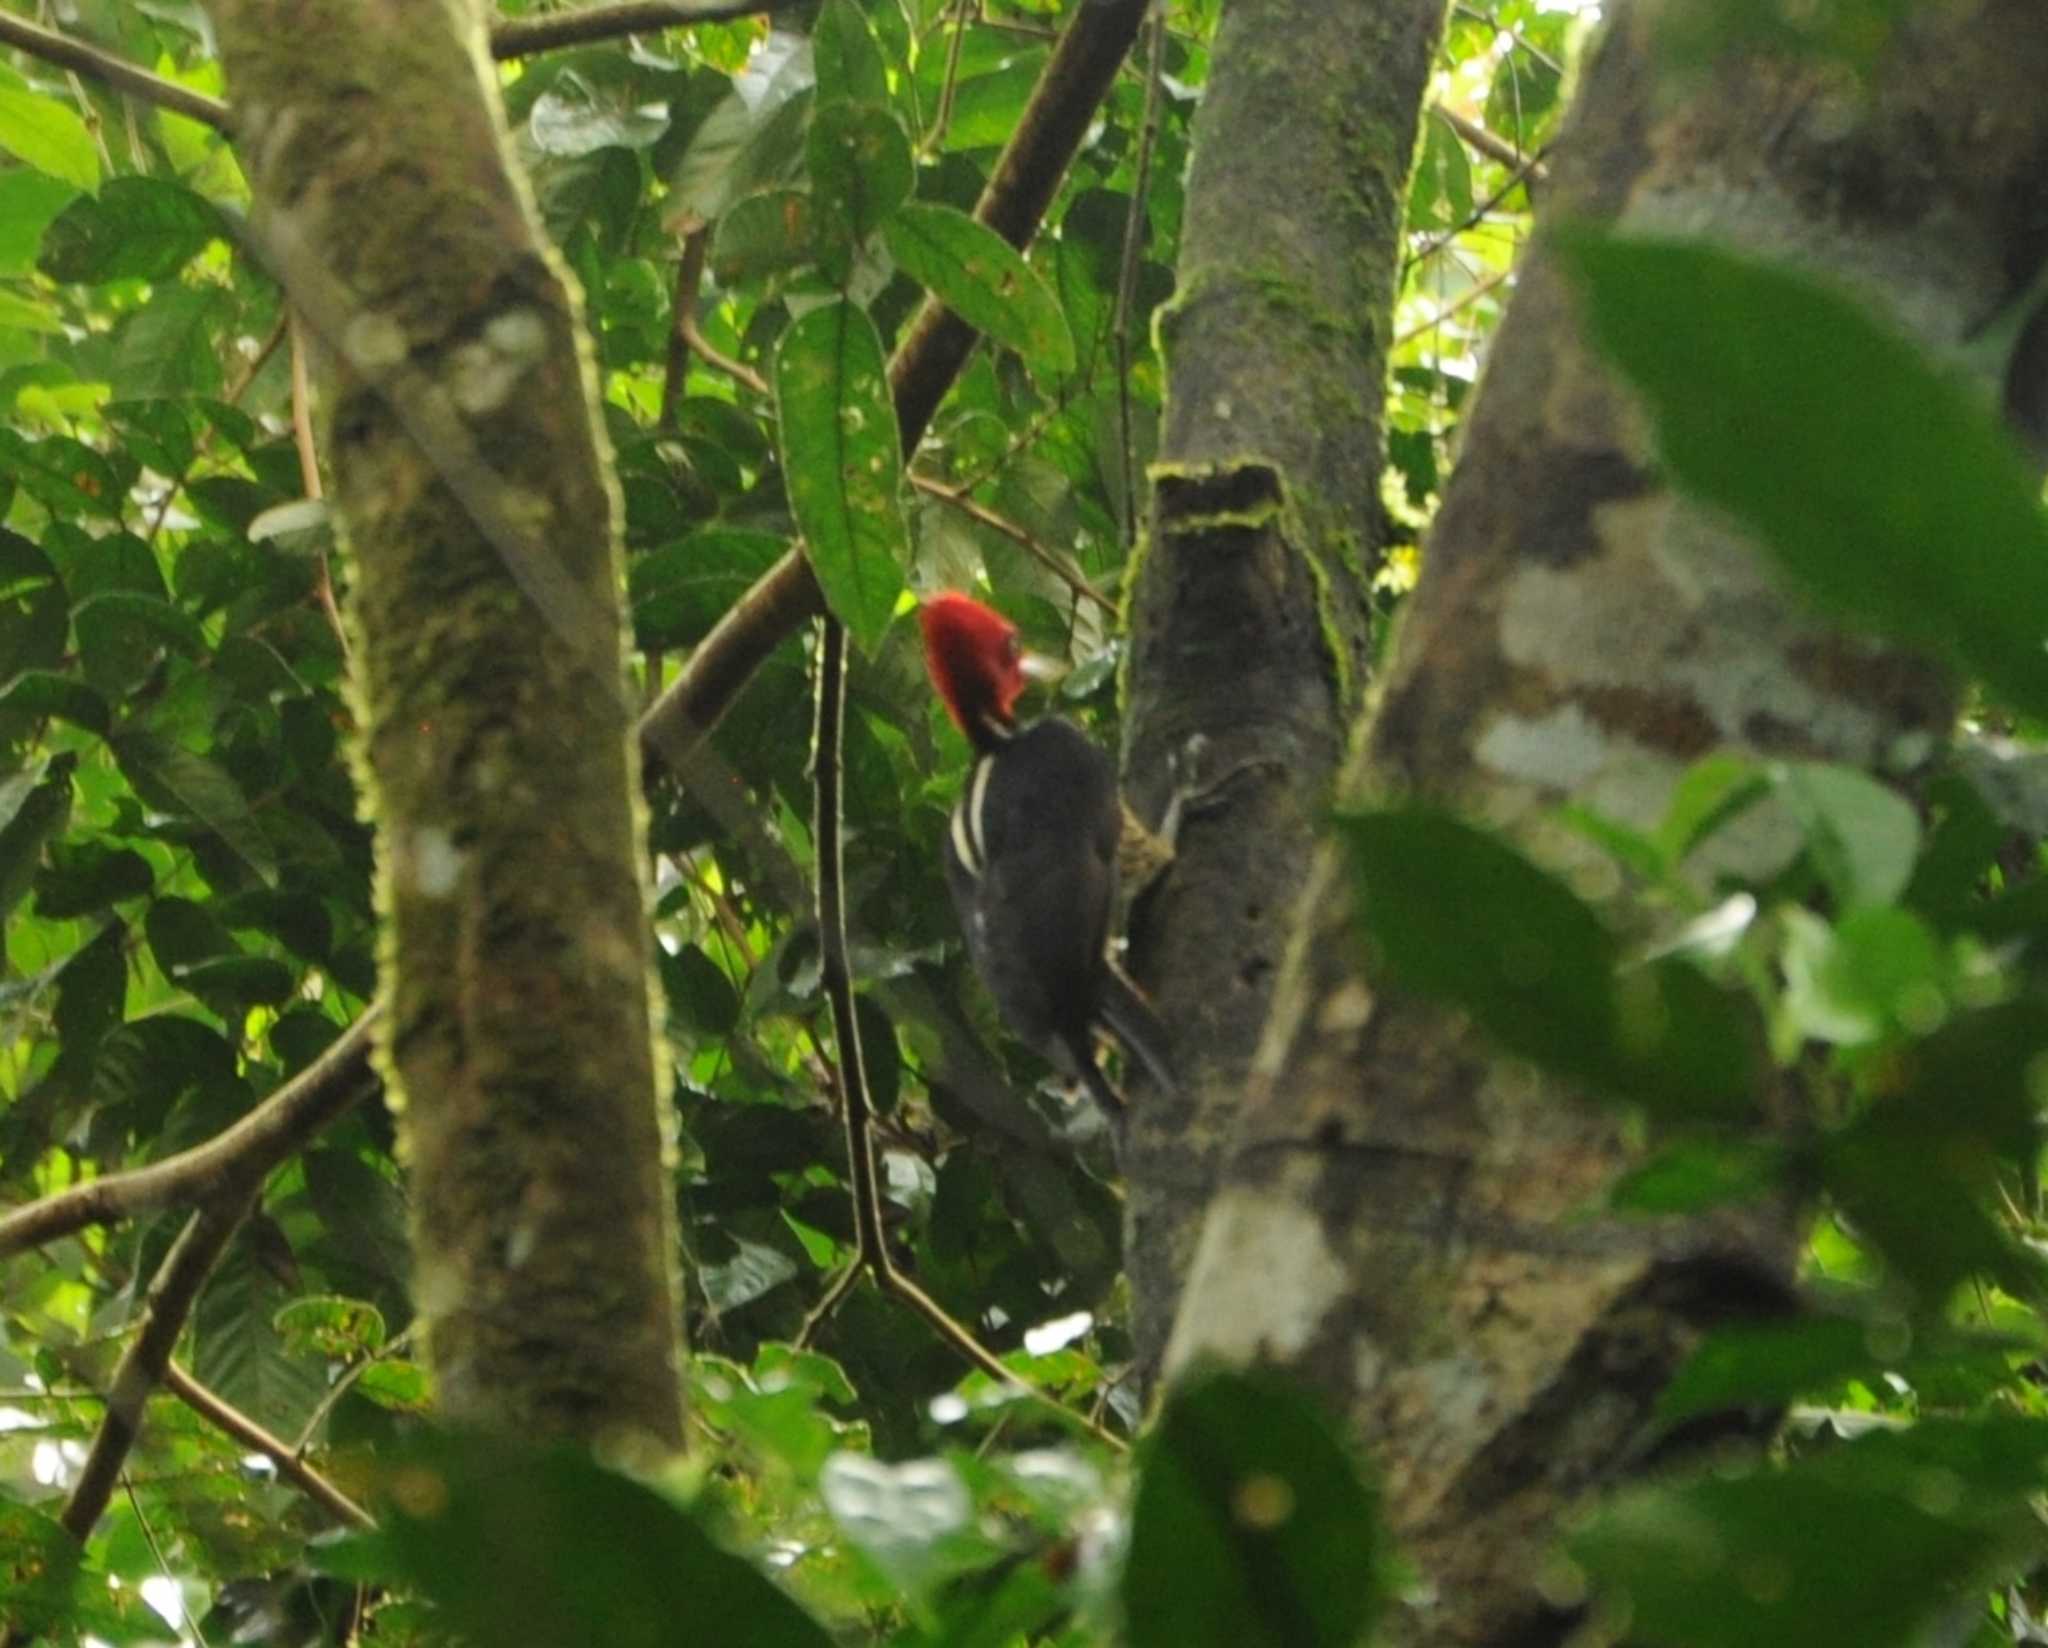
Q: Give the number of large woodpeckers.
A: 1